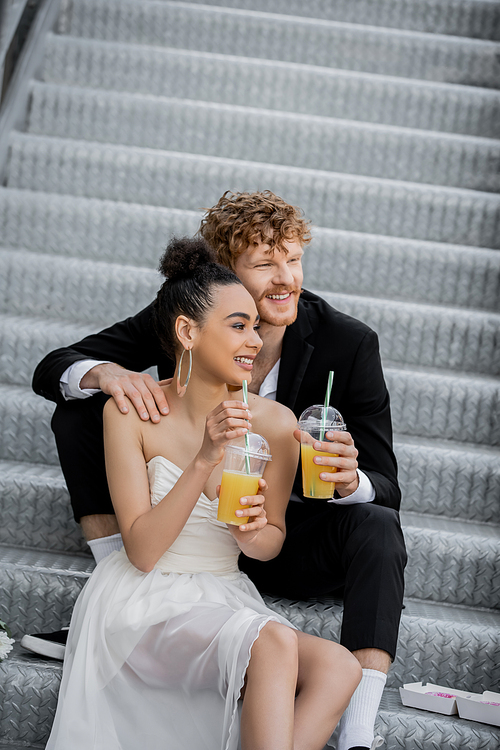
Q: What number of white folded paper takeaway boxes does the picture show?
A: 2